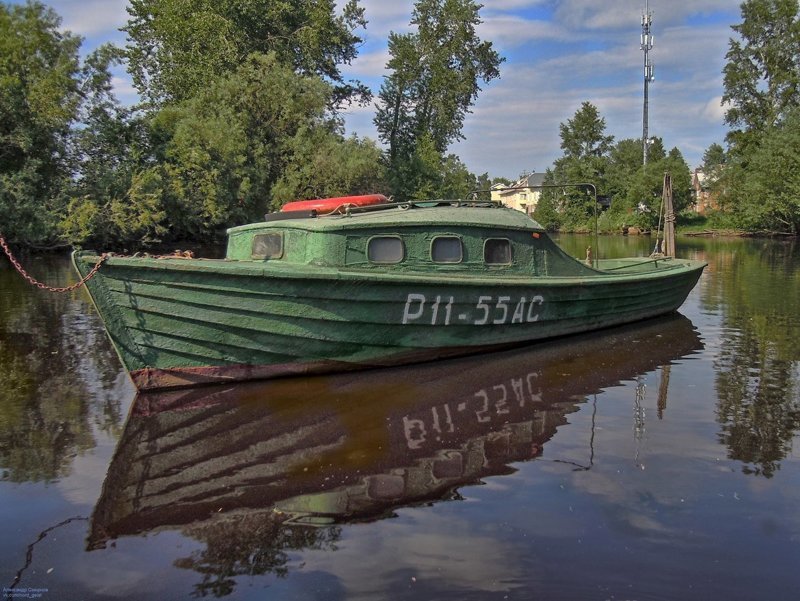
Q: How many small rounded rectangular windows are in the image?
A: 4